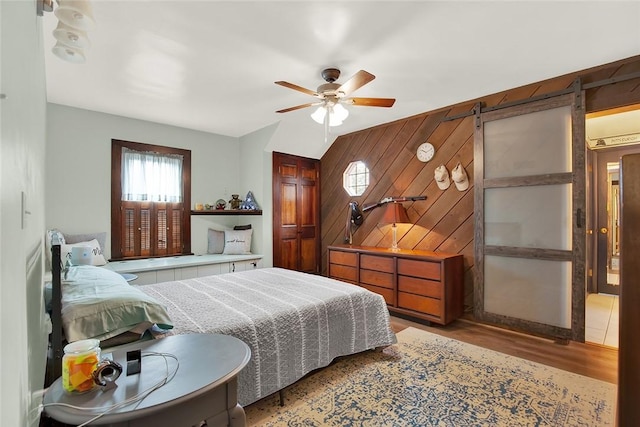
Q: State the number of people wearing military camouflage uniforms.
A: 0